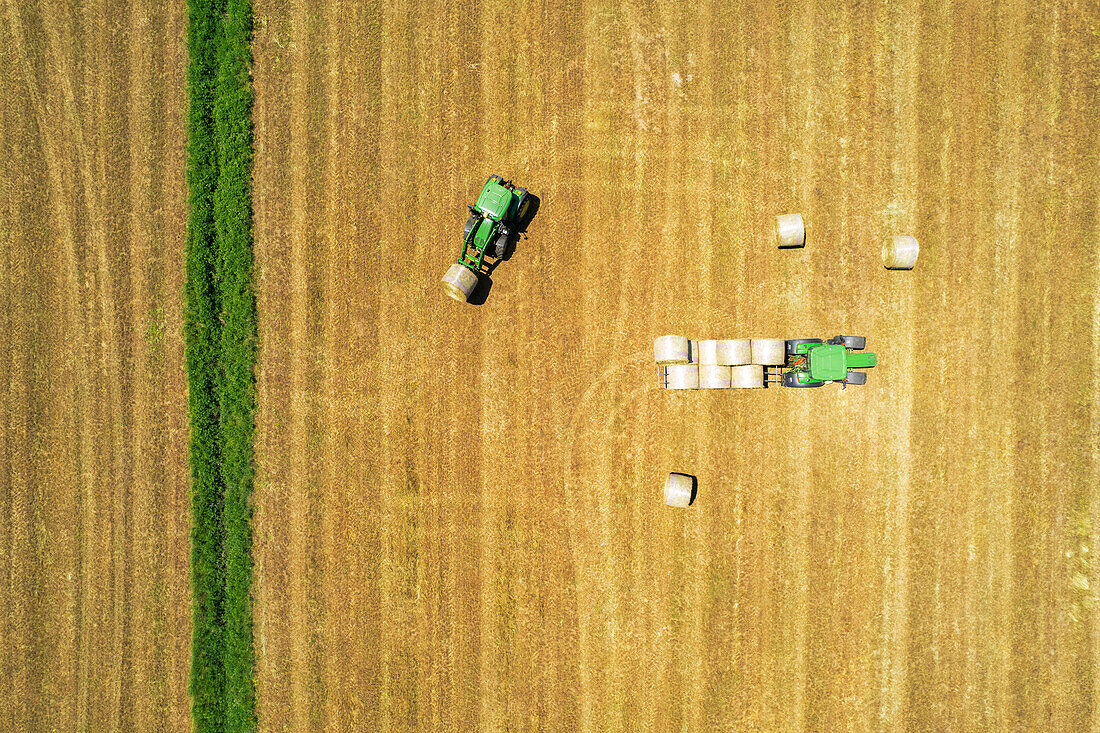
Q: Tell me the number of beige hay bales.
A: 11